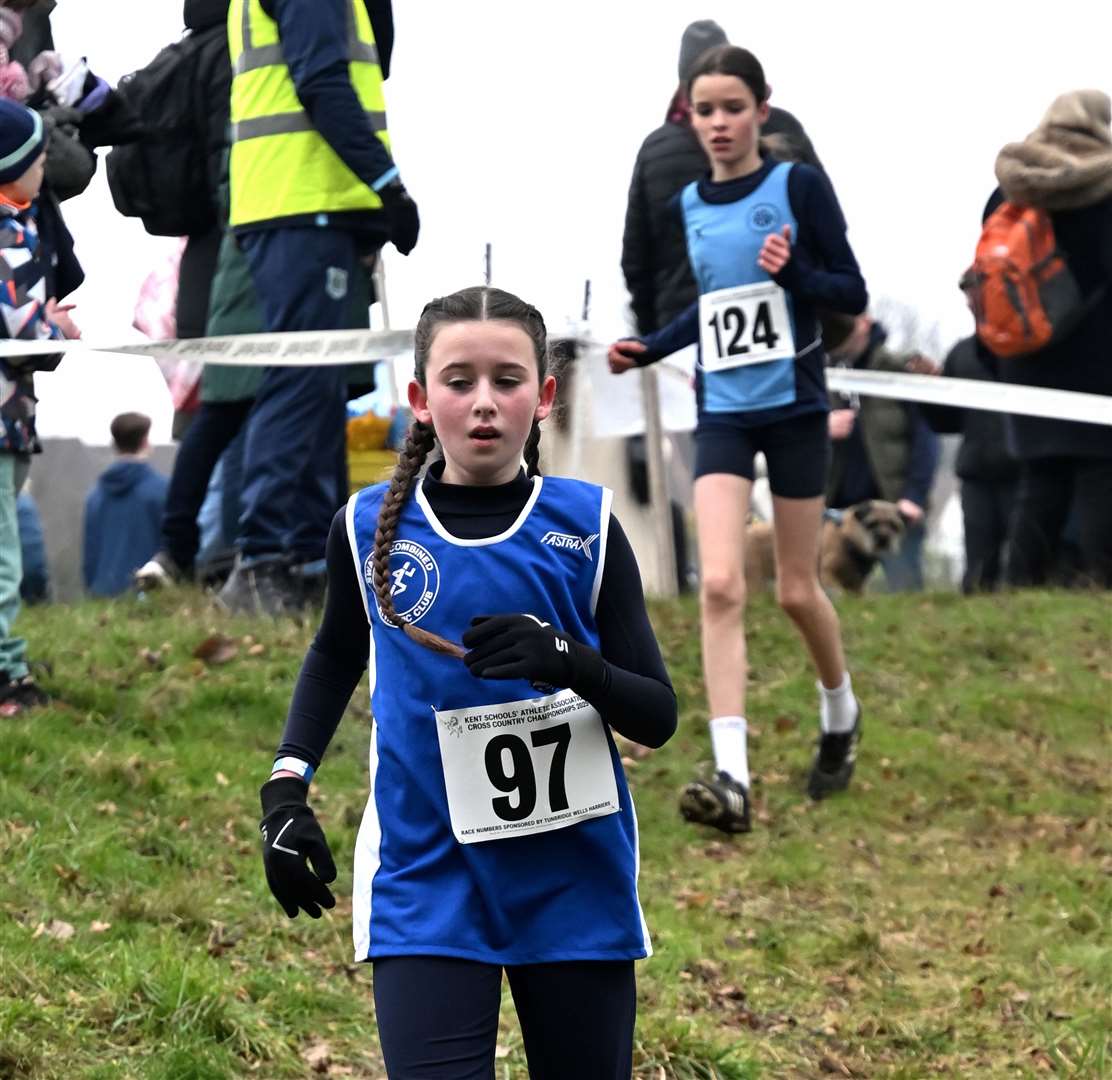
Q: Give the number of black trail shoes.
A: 2